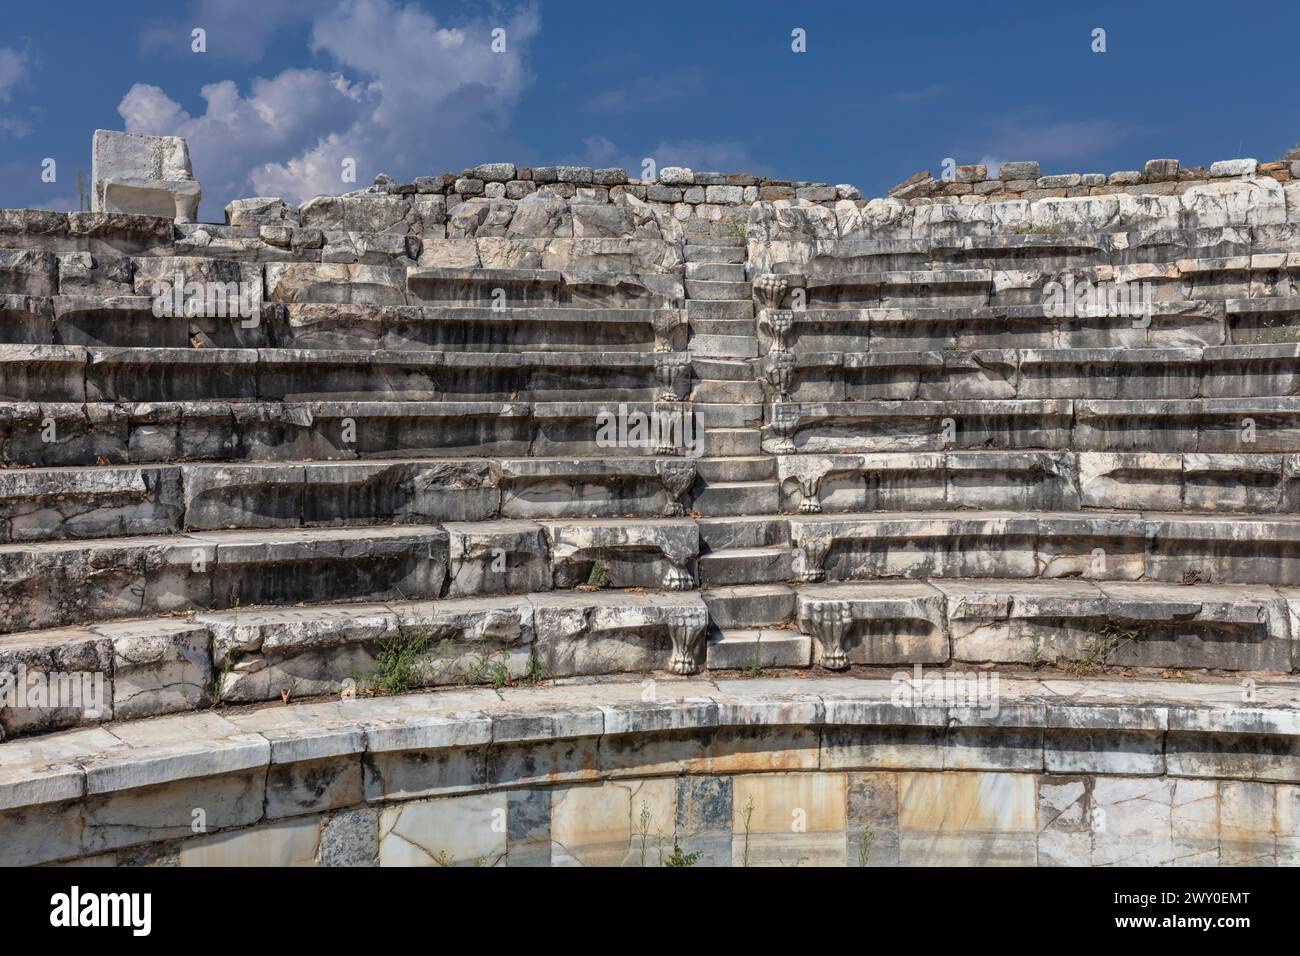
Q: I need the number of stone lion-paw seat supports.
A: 13